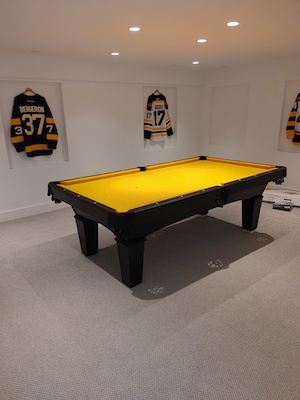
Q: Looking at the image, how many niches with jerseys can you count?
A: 3